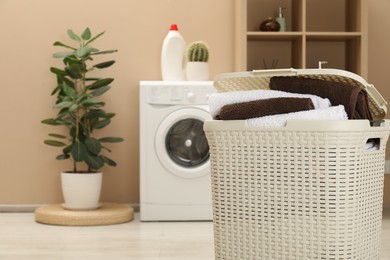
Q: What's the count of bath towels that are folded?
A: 4